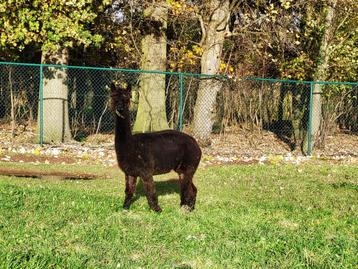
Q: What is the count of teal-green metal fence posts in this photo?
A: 3